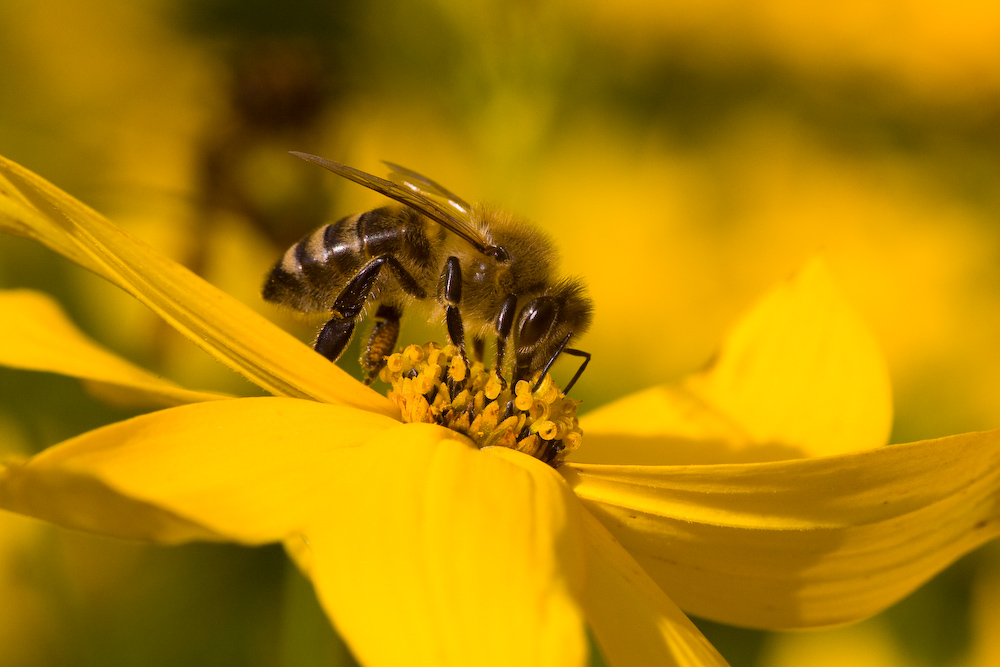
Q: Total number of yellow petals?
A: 7